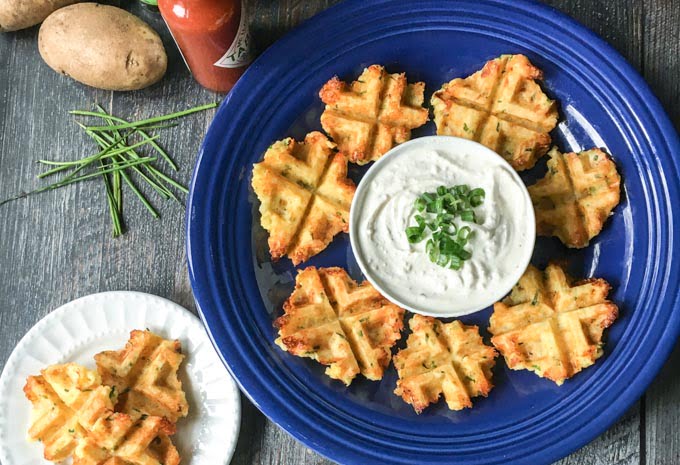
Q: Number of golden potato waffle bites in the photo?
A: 10